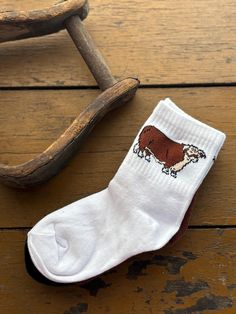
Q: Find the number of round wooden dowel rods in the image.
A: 1